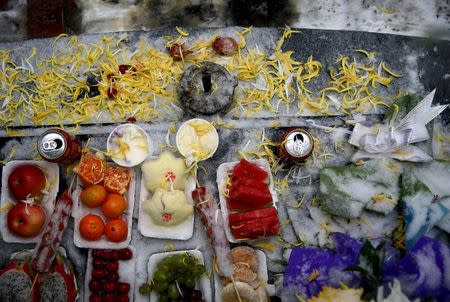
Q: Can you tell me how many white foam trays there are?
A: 8